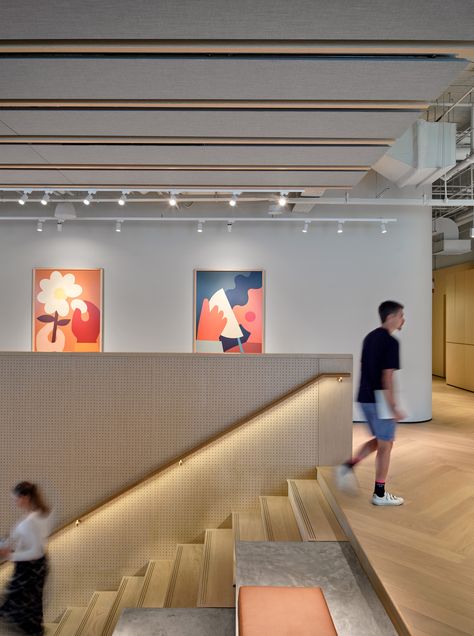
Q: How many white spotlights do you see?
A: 15